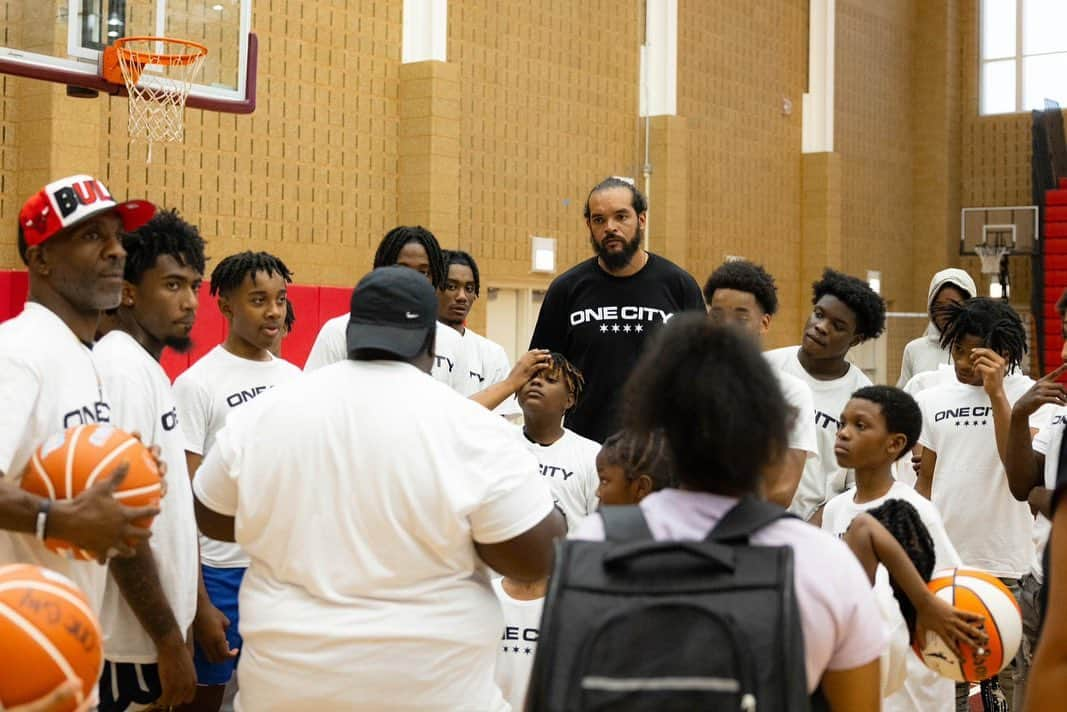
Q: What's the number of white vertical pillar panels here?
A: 3